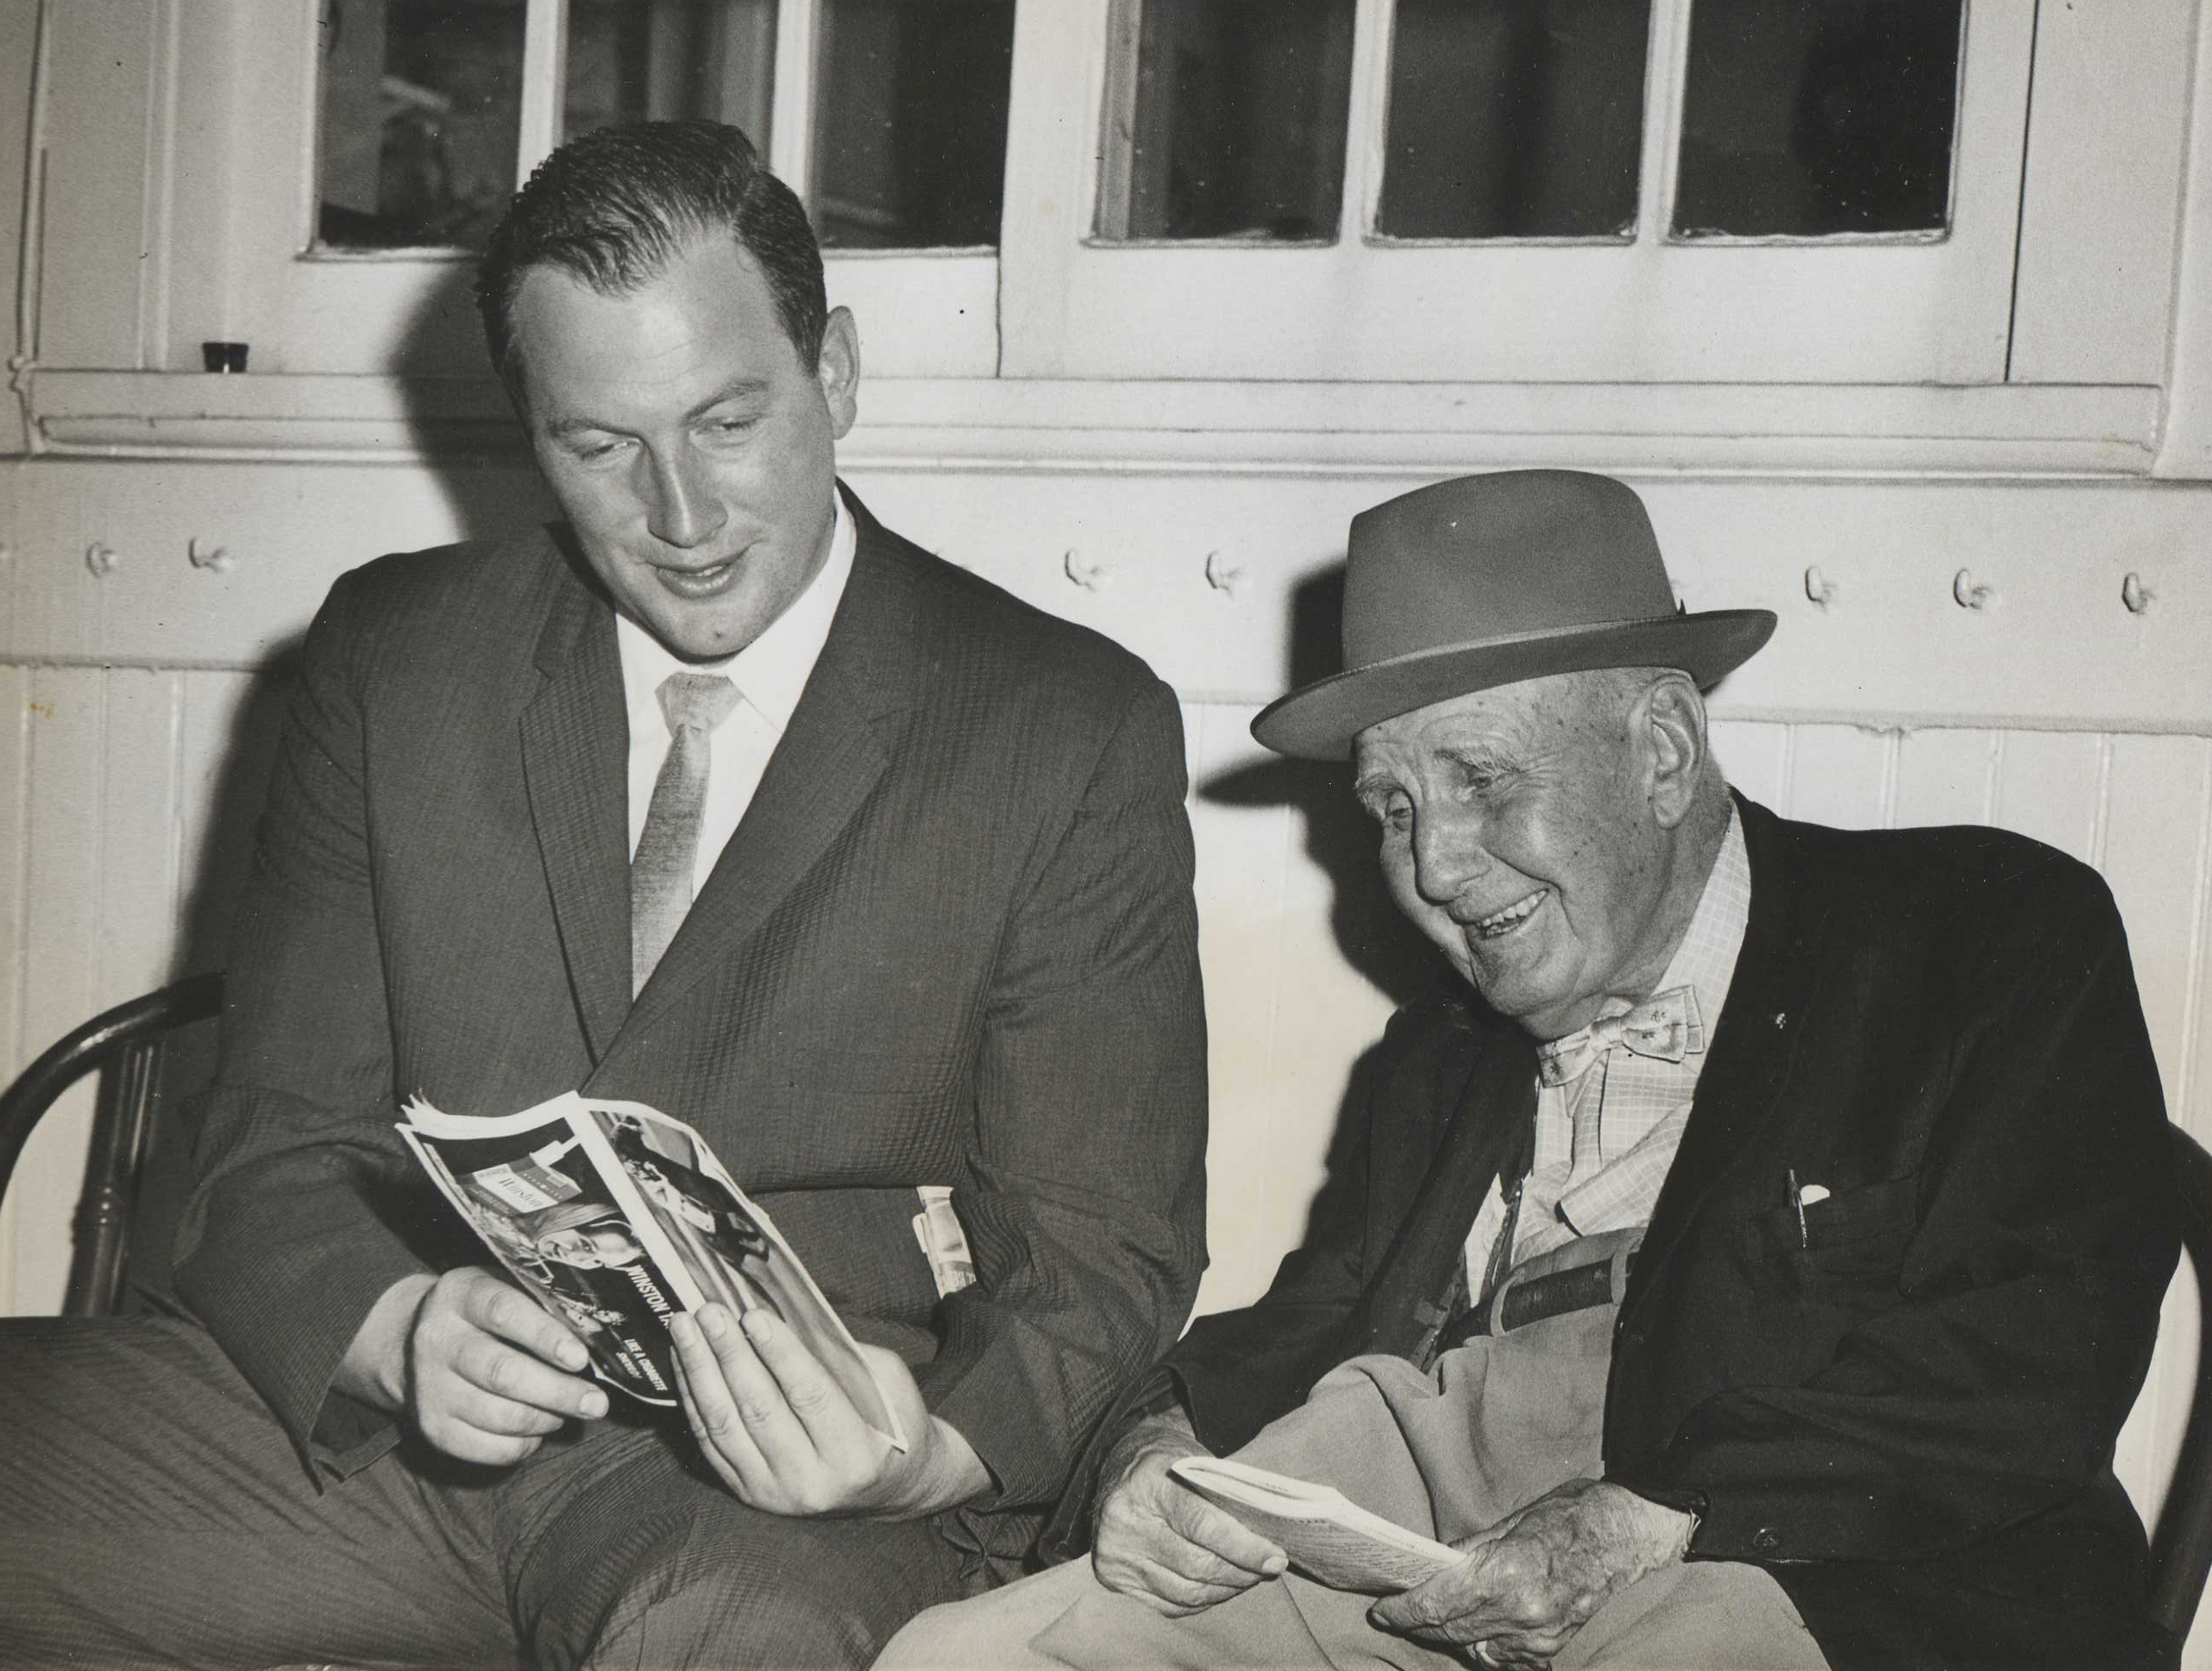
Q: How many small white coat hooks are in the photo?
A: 7